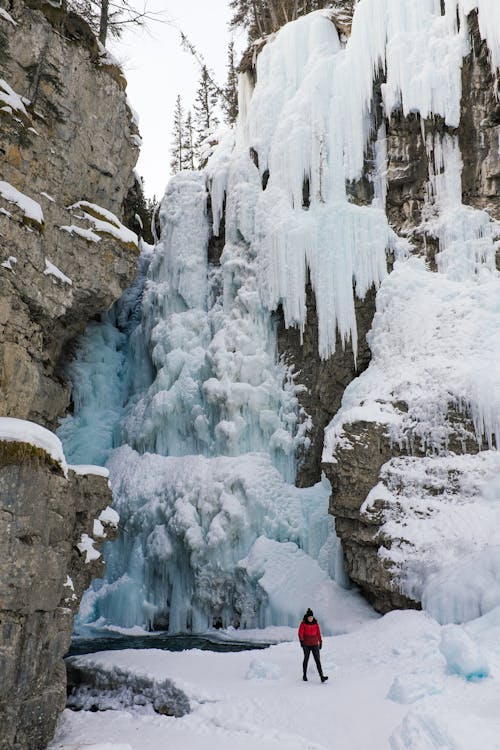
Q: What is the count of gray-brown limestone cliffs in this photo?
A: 2